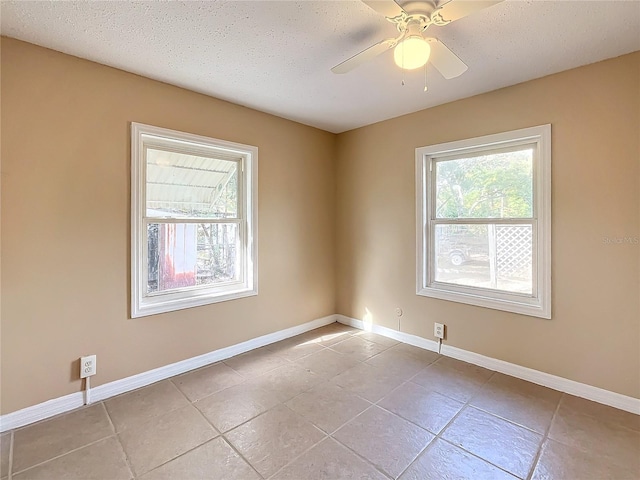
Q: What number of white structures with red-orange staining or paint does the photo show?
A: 1